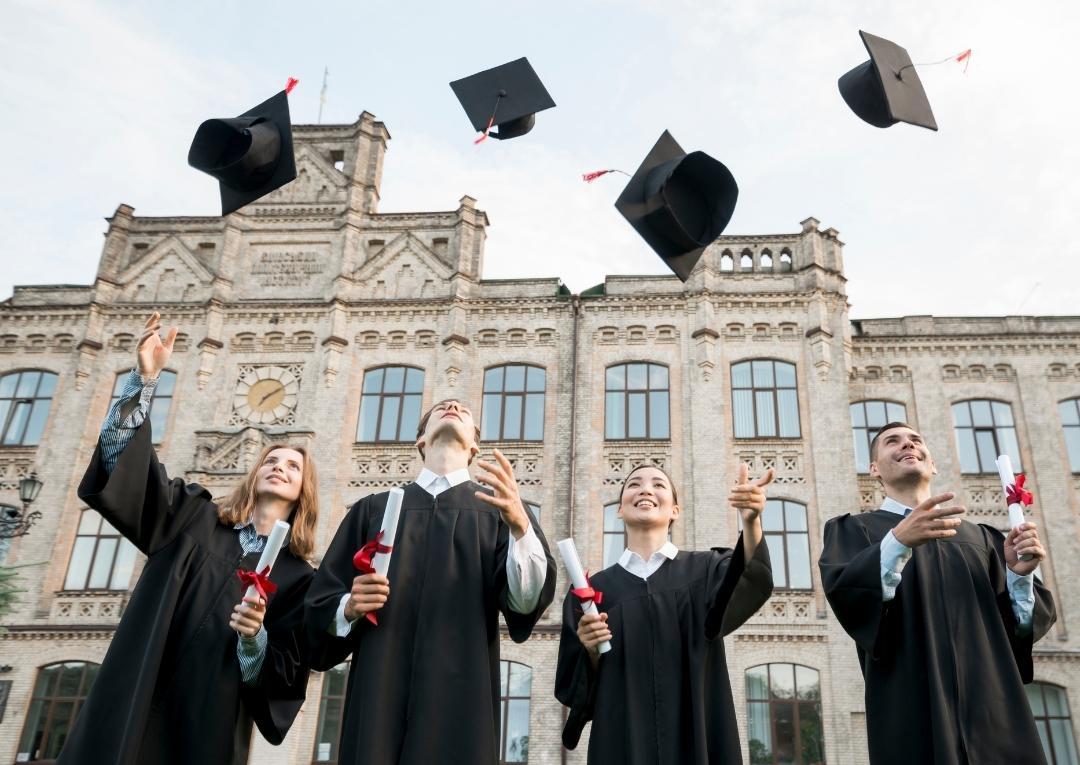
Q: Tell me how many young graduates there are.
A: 4